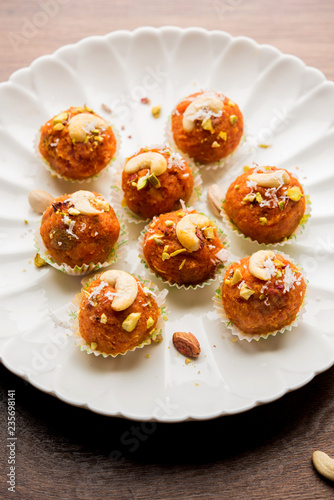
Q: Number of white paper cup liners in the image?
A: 8